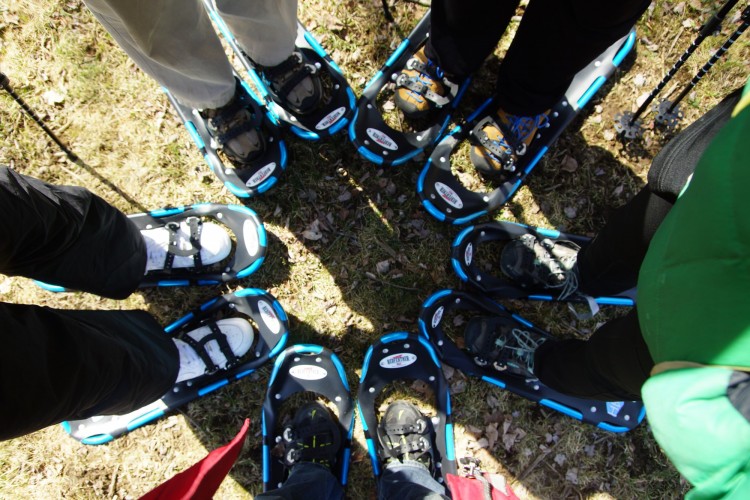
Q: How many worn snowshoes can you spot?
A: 10